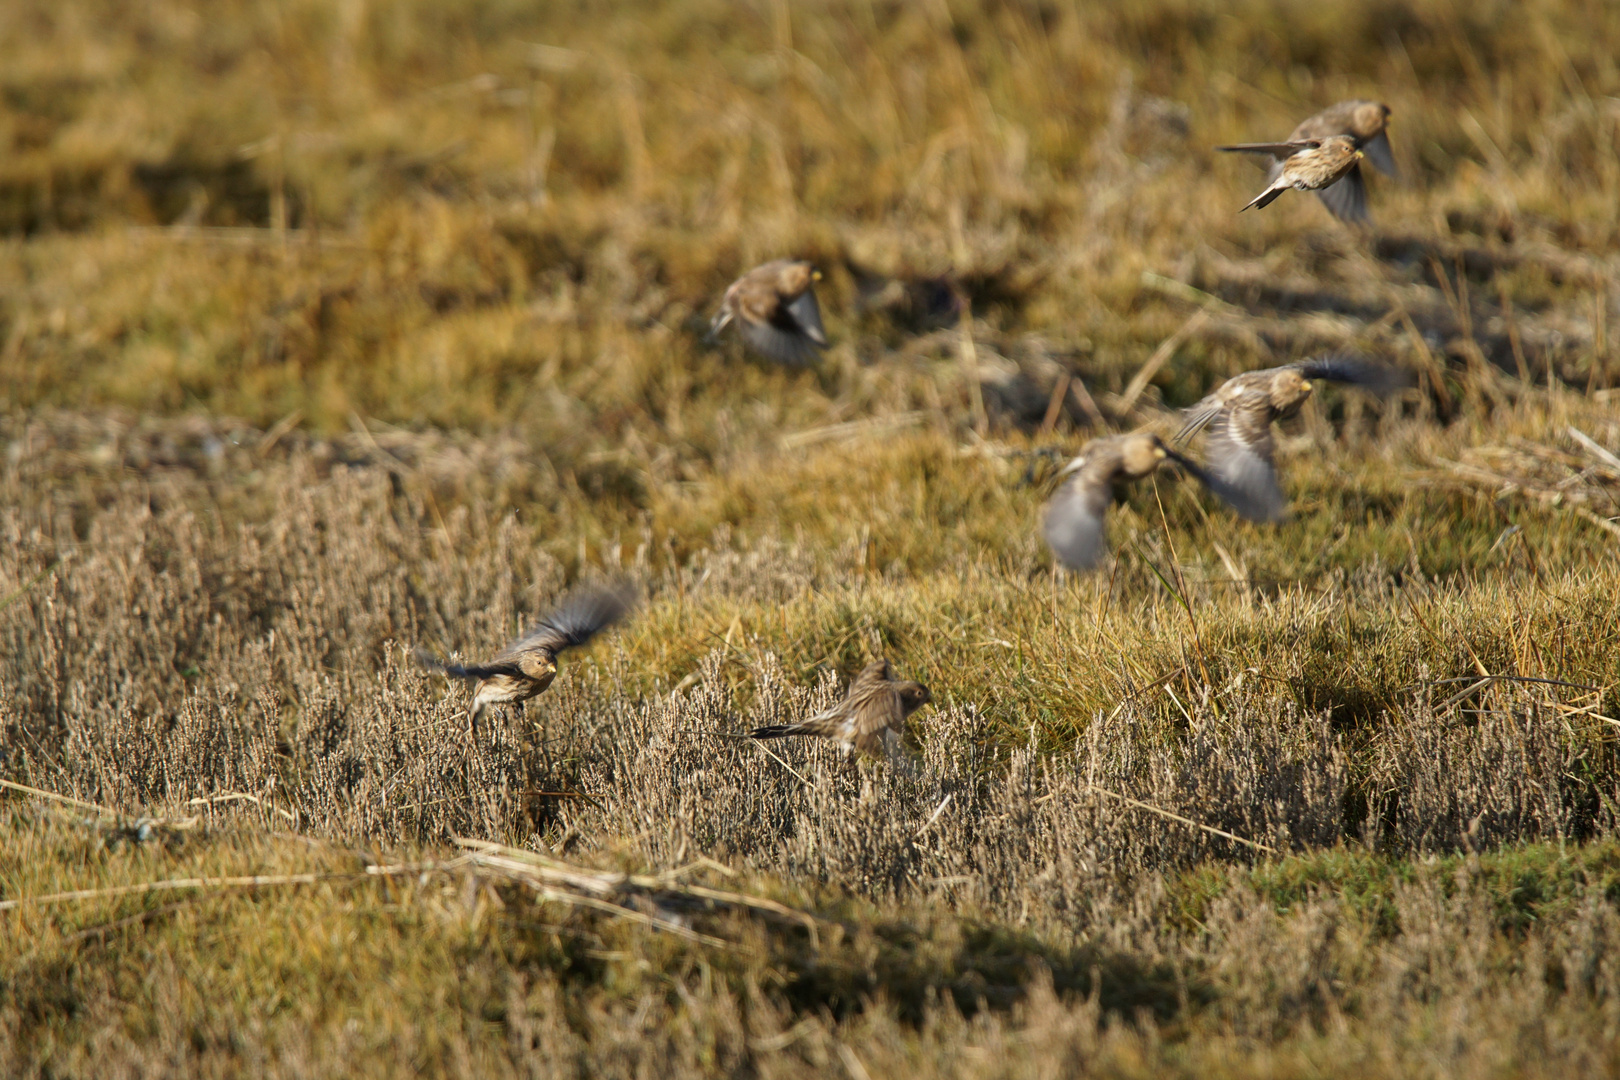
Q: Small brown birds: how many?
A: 7